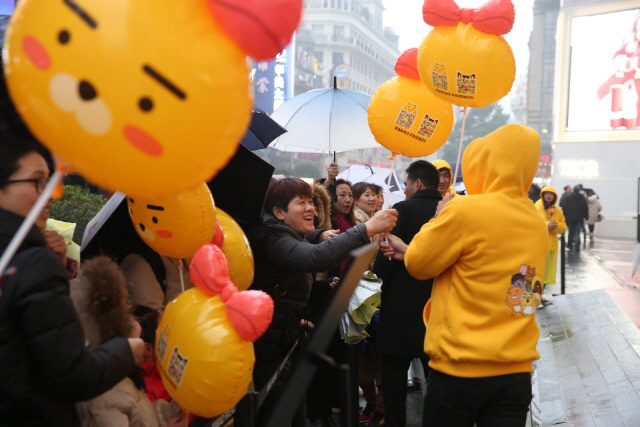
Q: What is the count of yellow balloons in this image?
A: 6